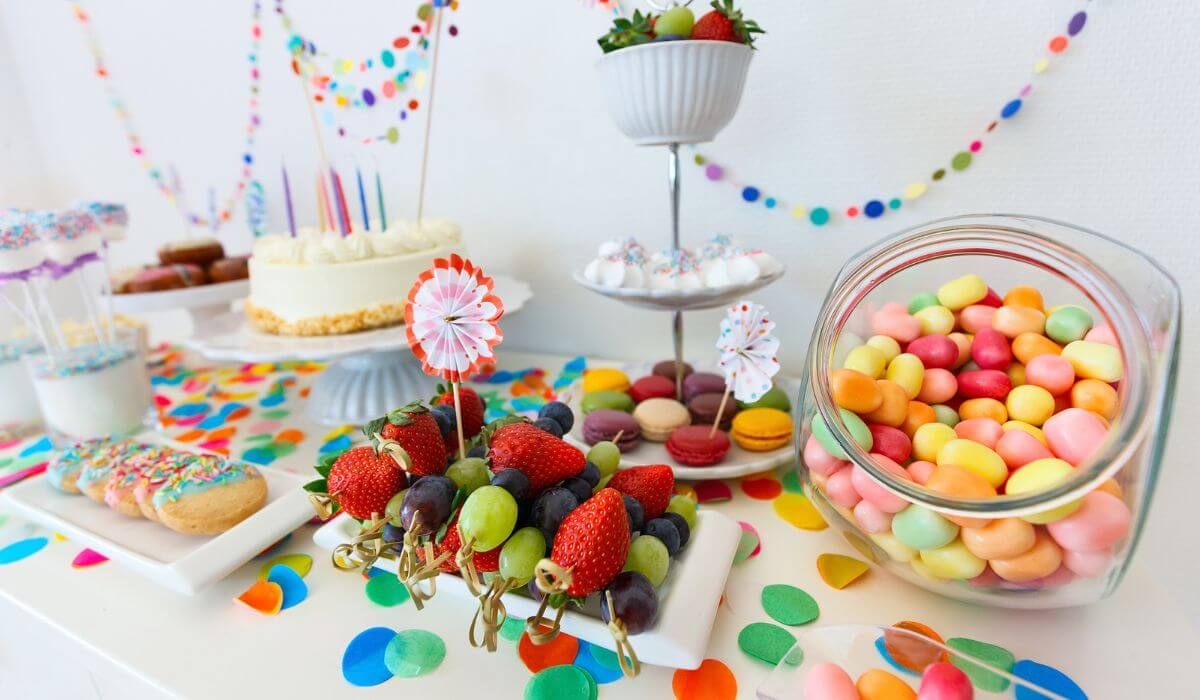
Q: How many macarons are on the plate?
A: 11